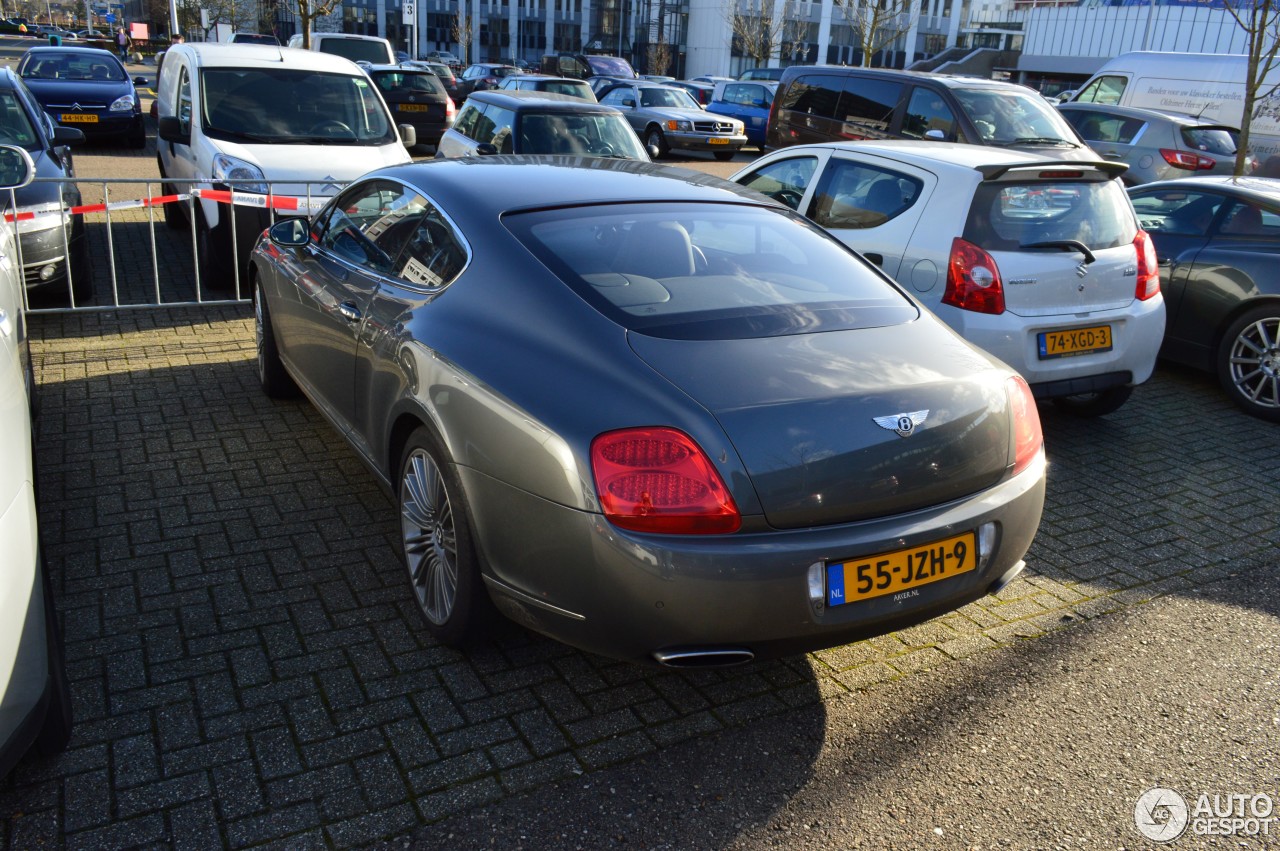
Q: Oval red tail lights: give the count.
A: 2